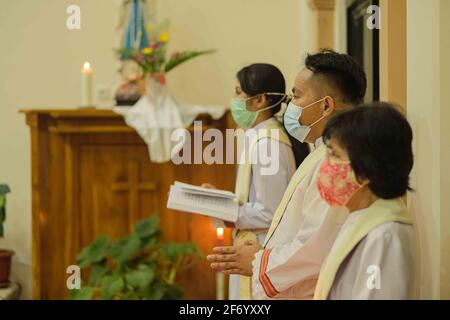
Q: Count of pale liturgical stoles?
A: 3